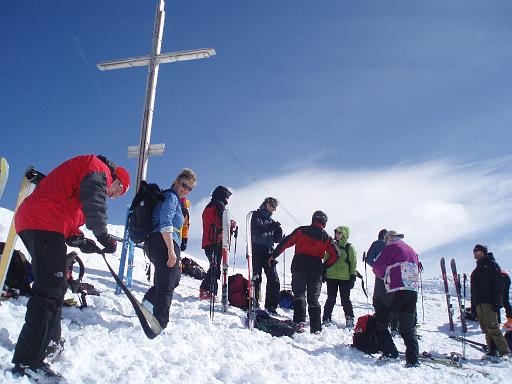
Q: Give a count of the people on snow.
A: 11